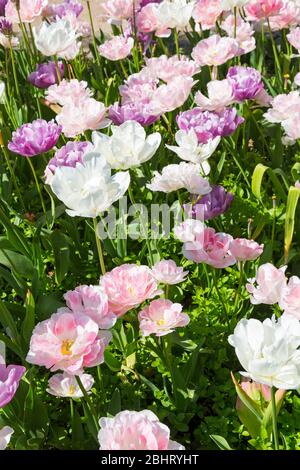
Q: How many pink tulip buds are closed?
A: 1